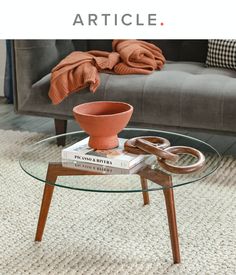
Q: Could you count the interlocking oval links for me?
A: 3